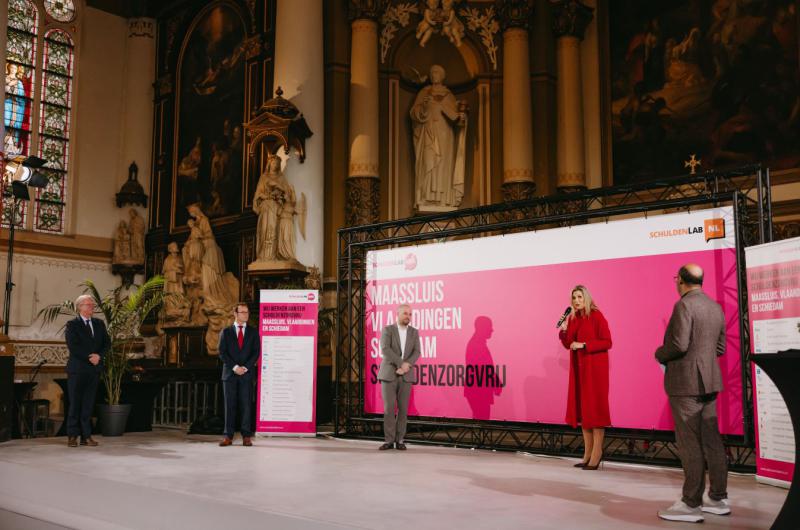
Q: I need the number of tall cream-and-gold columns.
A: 3